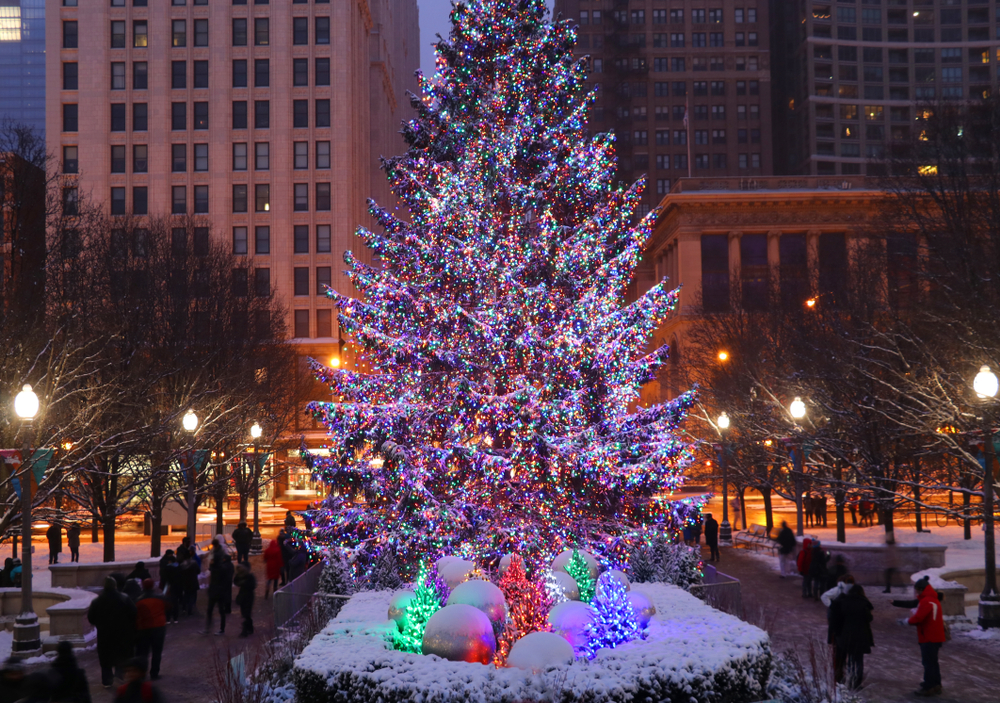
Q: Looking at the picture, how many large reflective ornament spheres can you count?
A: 12